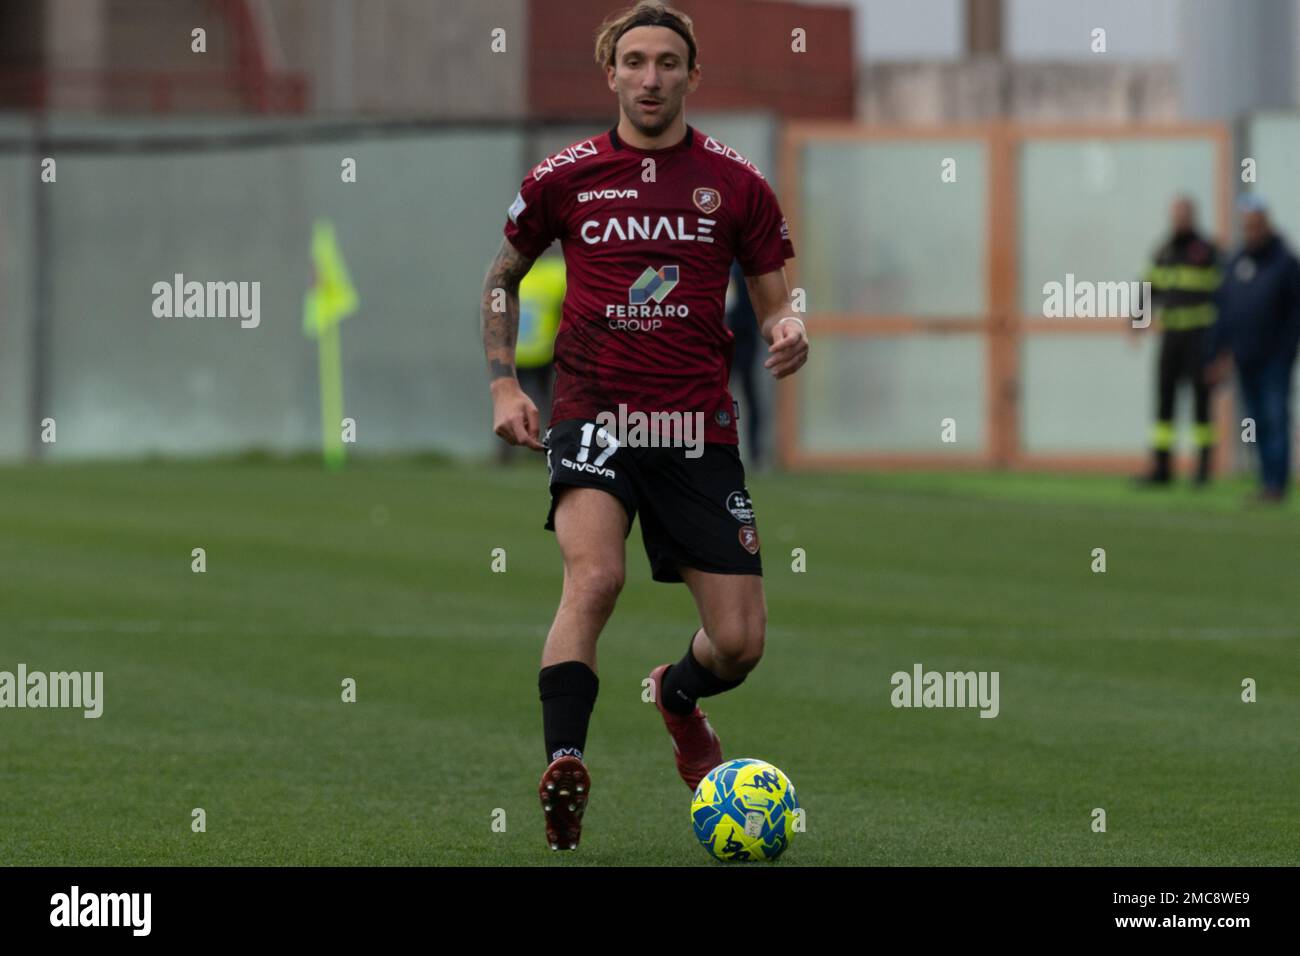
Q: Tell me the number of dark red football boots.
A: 2